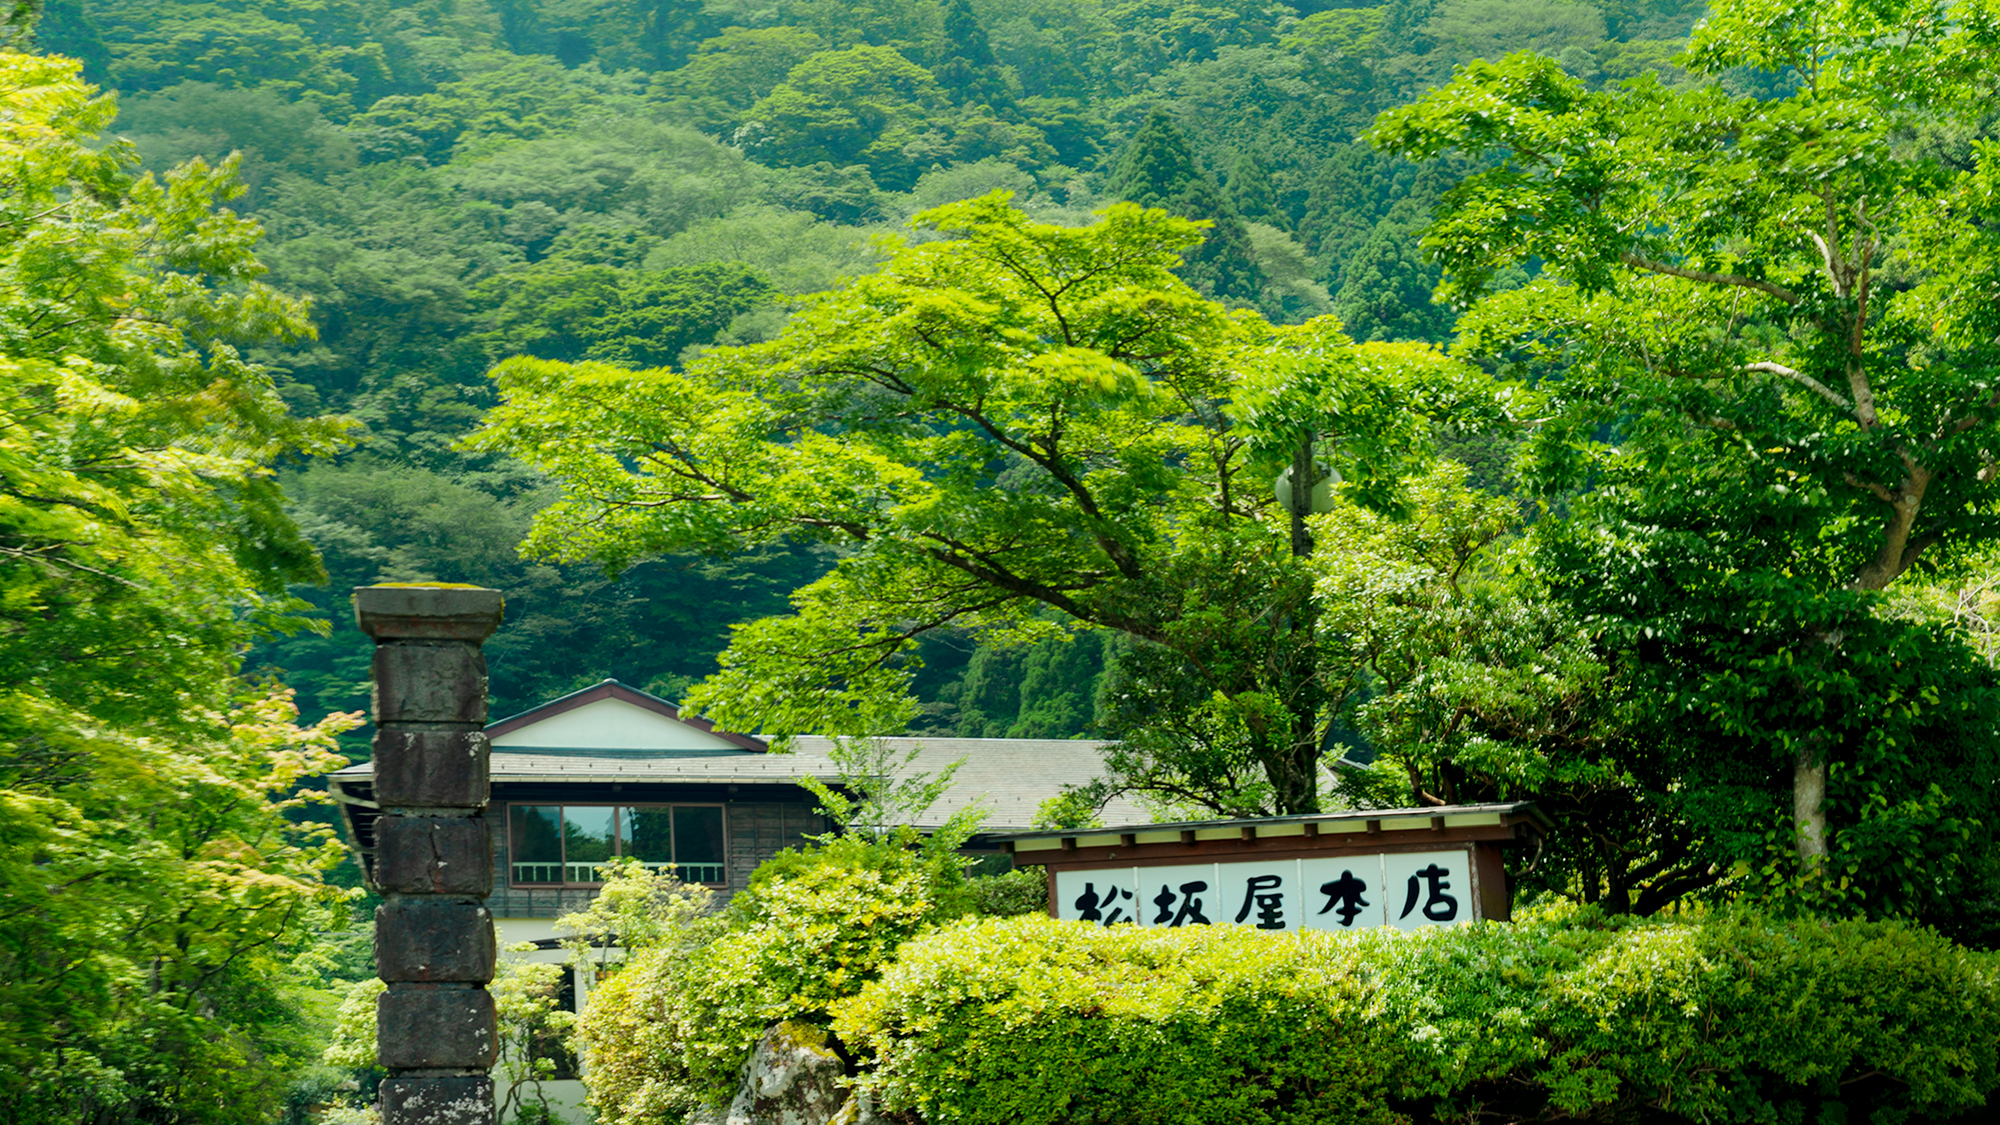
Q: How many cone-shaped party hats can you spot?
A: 0